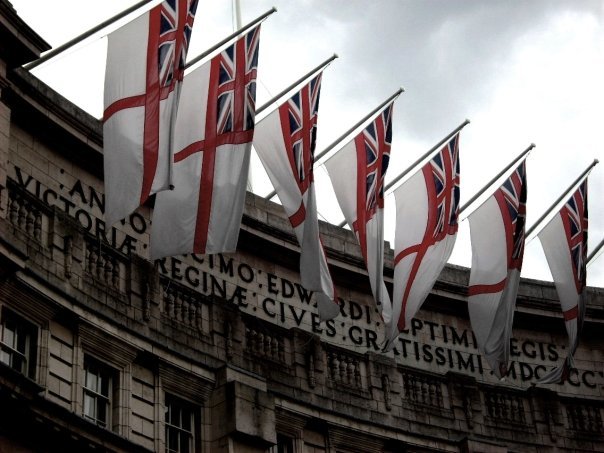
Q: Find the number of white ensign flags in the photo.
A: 7